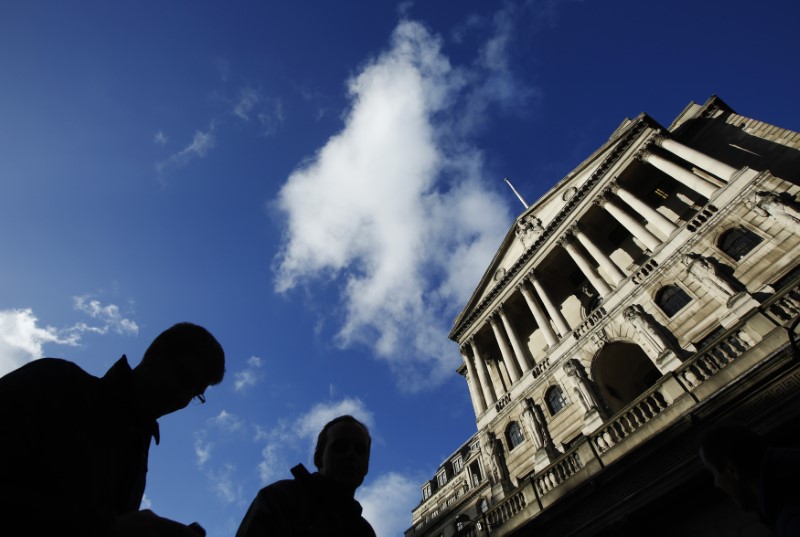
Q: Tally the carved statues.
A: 6